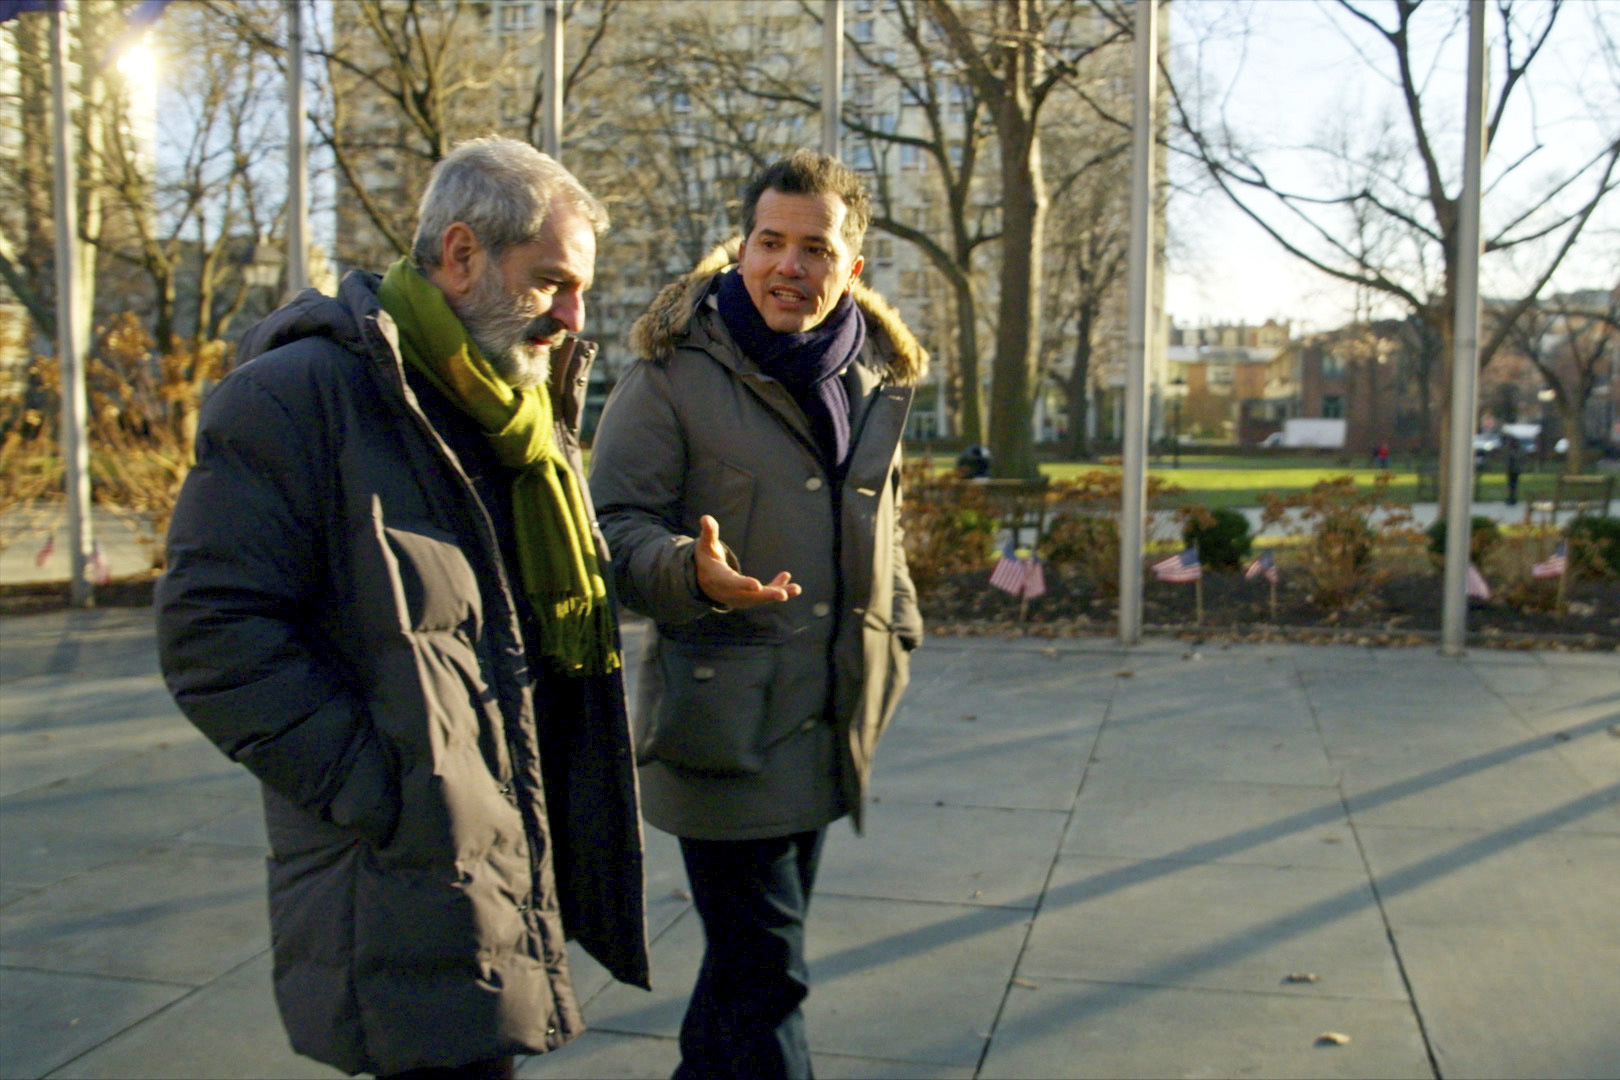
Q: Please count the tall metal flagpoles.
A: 6